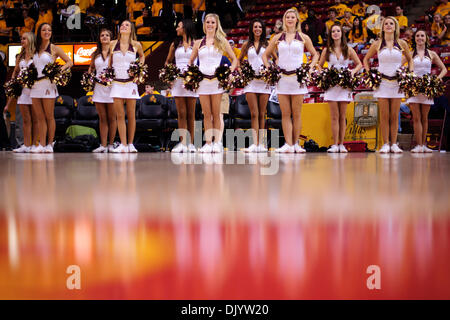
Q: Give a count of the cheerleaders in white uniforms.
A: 11